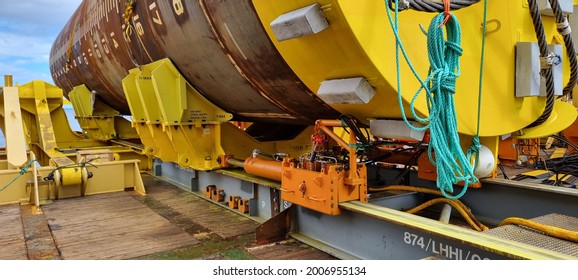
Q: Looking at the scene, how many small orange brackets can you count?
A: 4